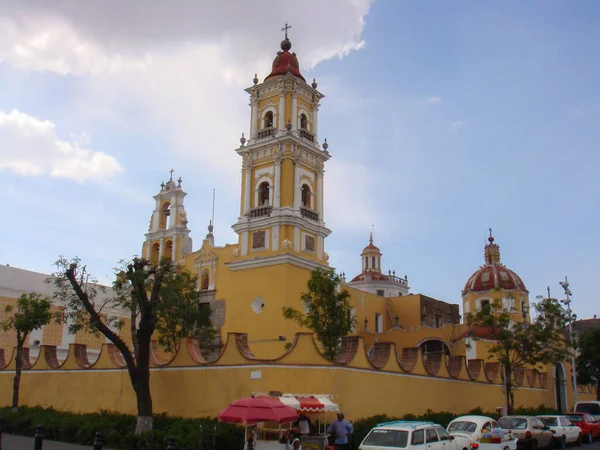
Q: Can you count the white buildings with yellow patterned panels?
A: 1